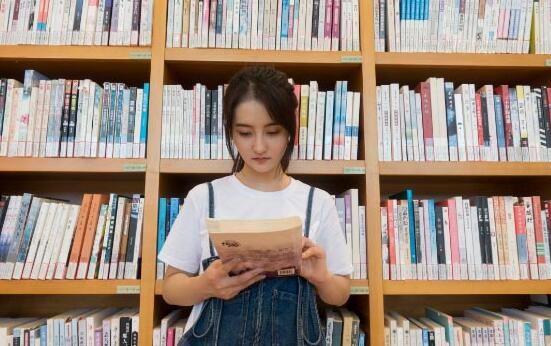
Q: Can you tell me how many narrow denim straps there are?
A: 2